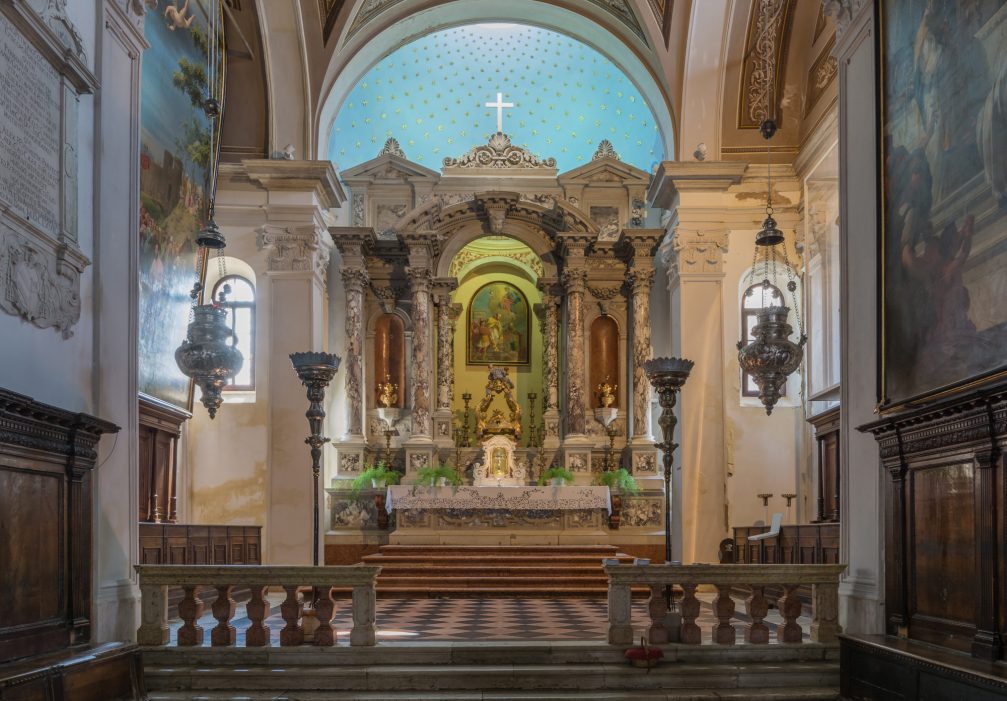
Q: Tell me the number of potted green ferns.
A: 4